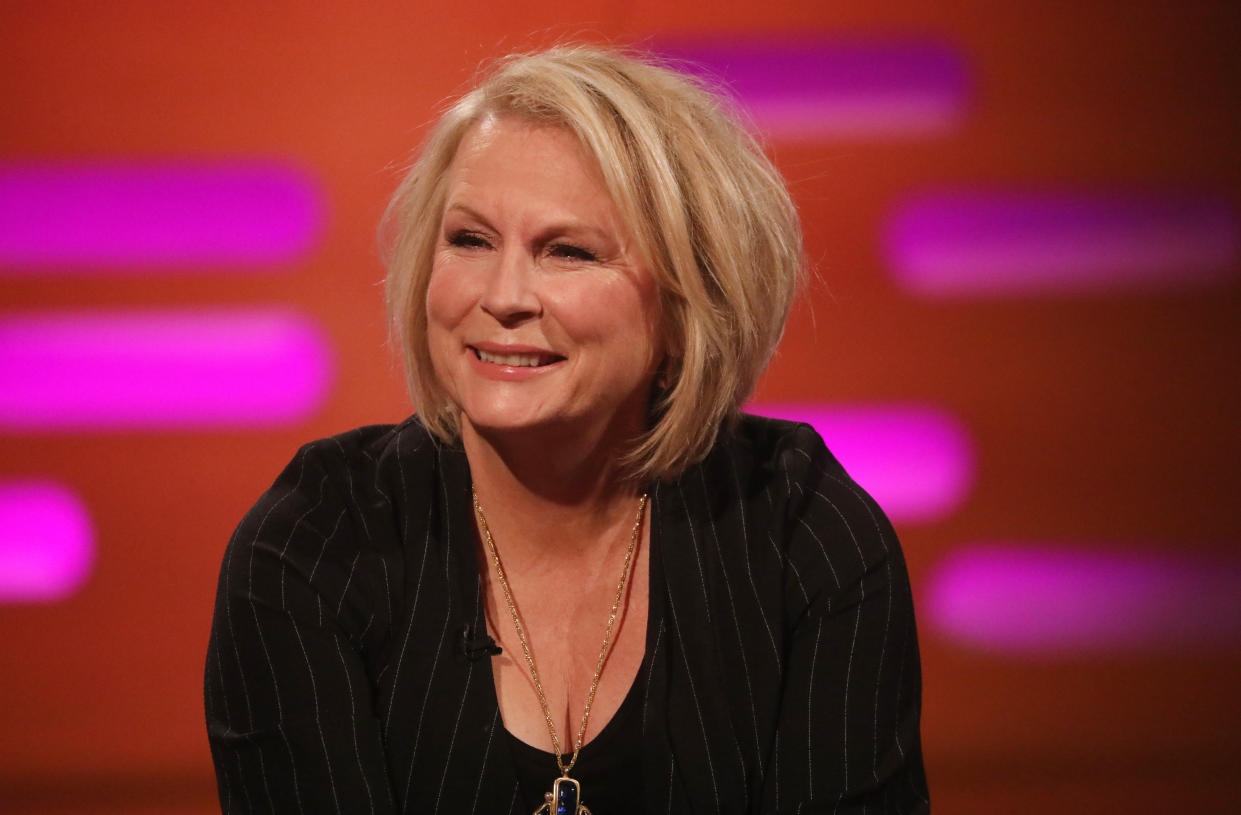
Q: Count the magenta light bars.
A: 7